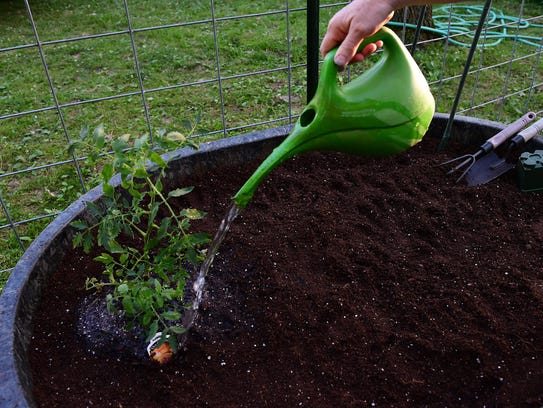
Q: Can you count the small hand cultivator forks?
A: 1